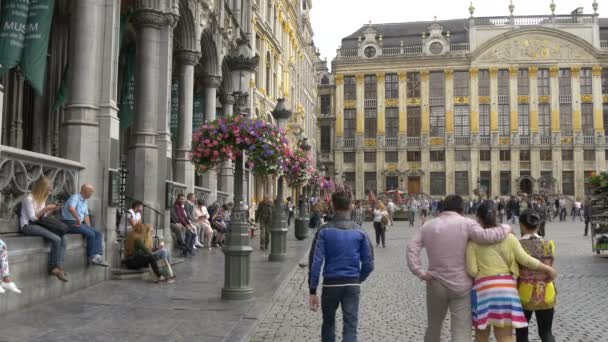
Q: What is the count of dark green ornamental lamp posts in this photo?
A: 3